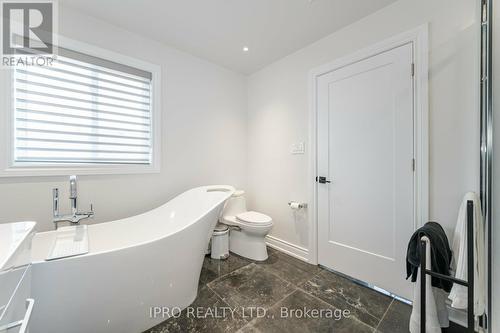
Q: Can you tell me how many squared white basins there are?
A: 1